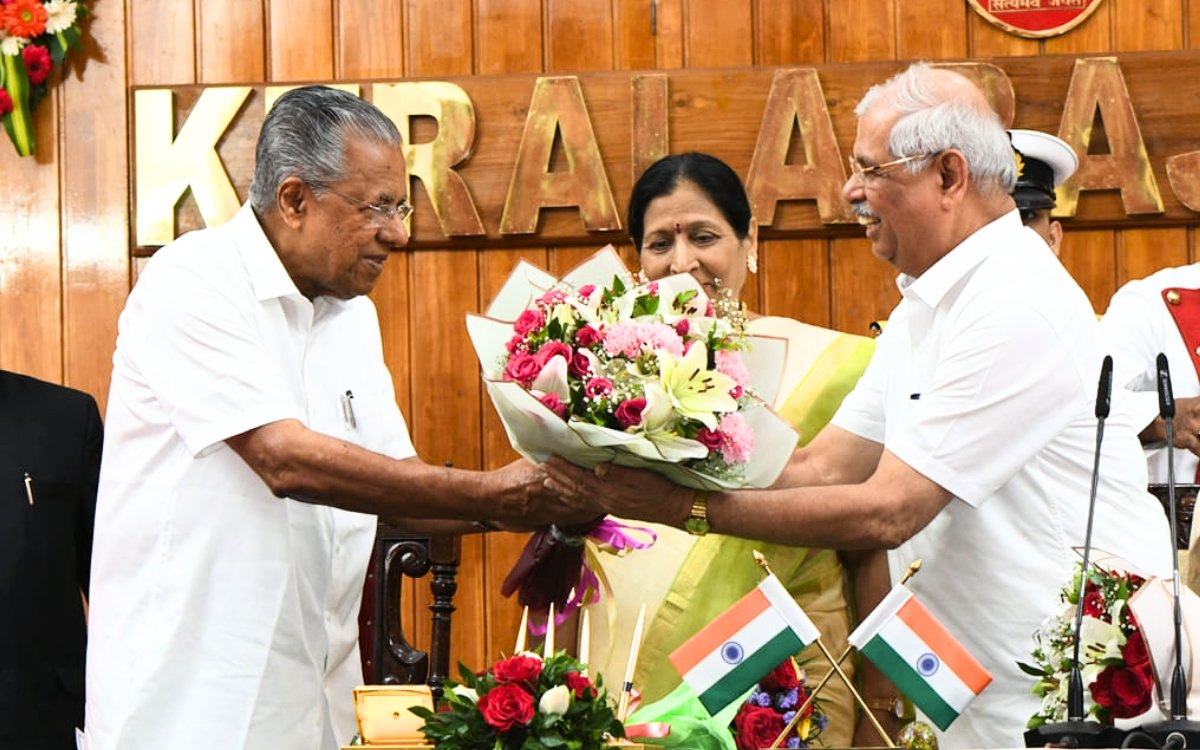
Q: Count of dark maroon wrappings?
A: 1